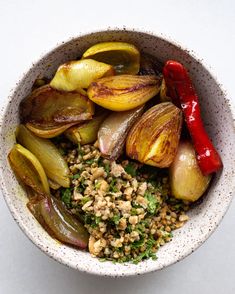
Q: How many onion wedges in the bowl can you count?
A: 11